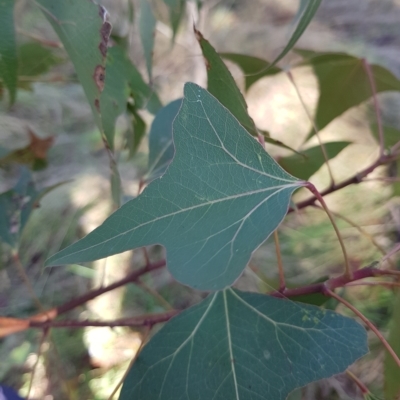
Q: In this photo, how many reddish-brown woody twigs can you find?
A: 2